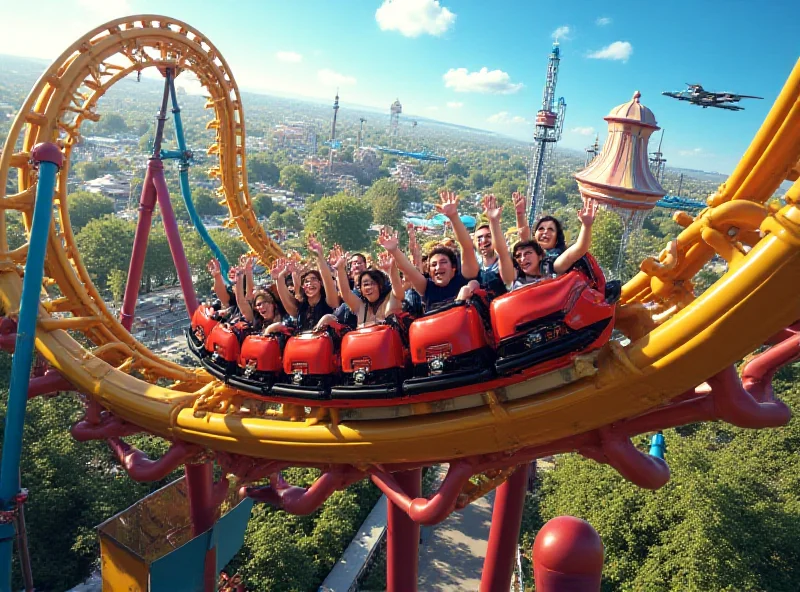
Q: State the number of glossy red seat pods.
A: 7